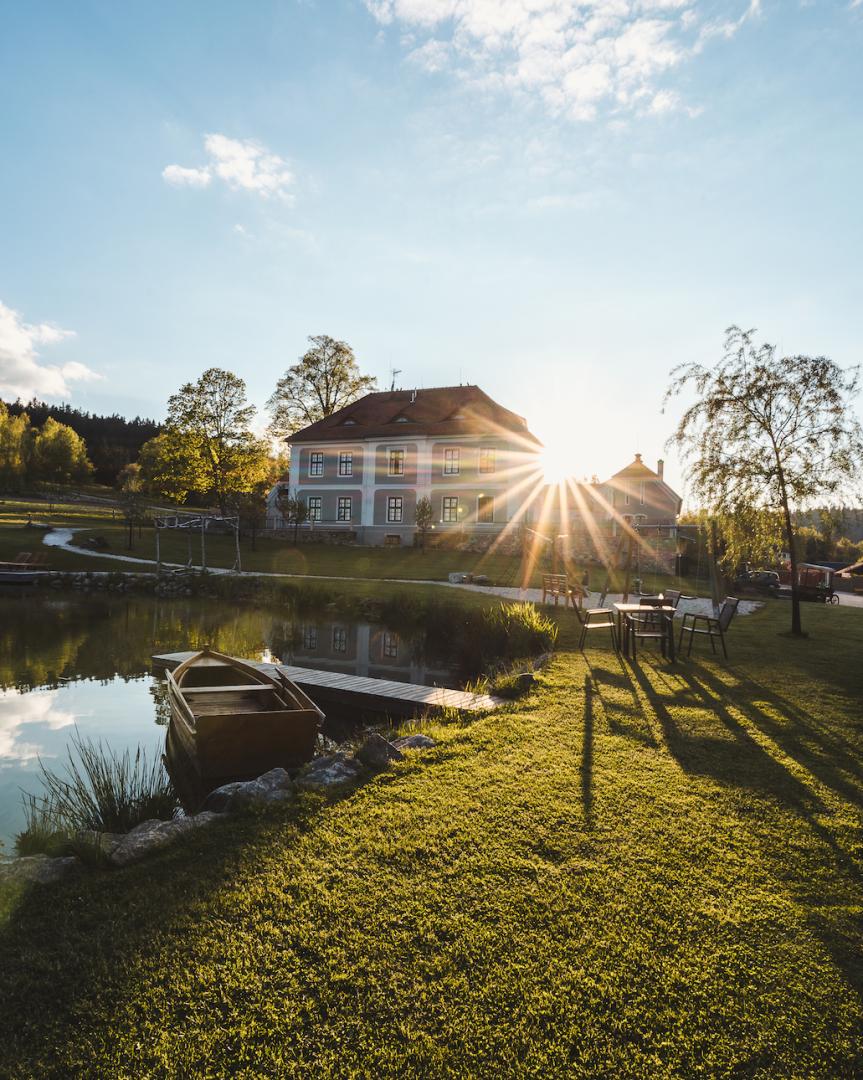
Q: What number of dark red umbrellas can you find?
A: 0